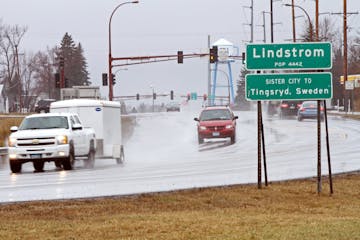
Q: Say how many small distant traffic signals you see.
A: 5